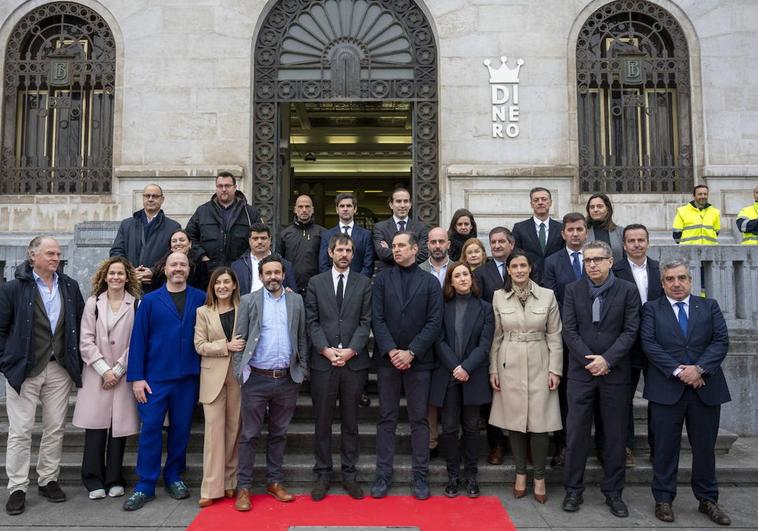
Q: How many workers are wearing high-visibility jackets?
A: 2